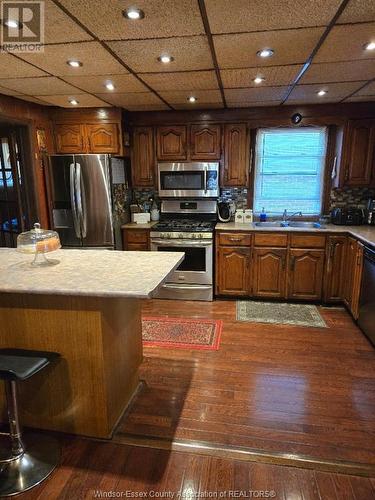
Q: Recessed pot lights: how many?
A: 11